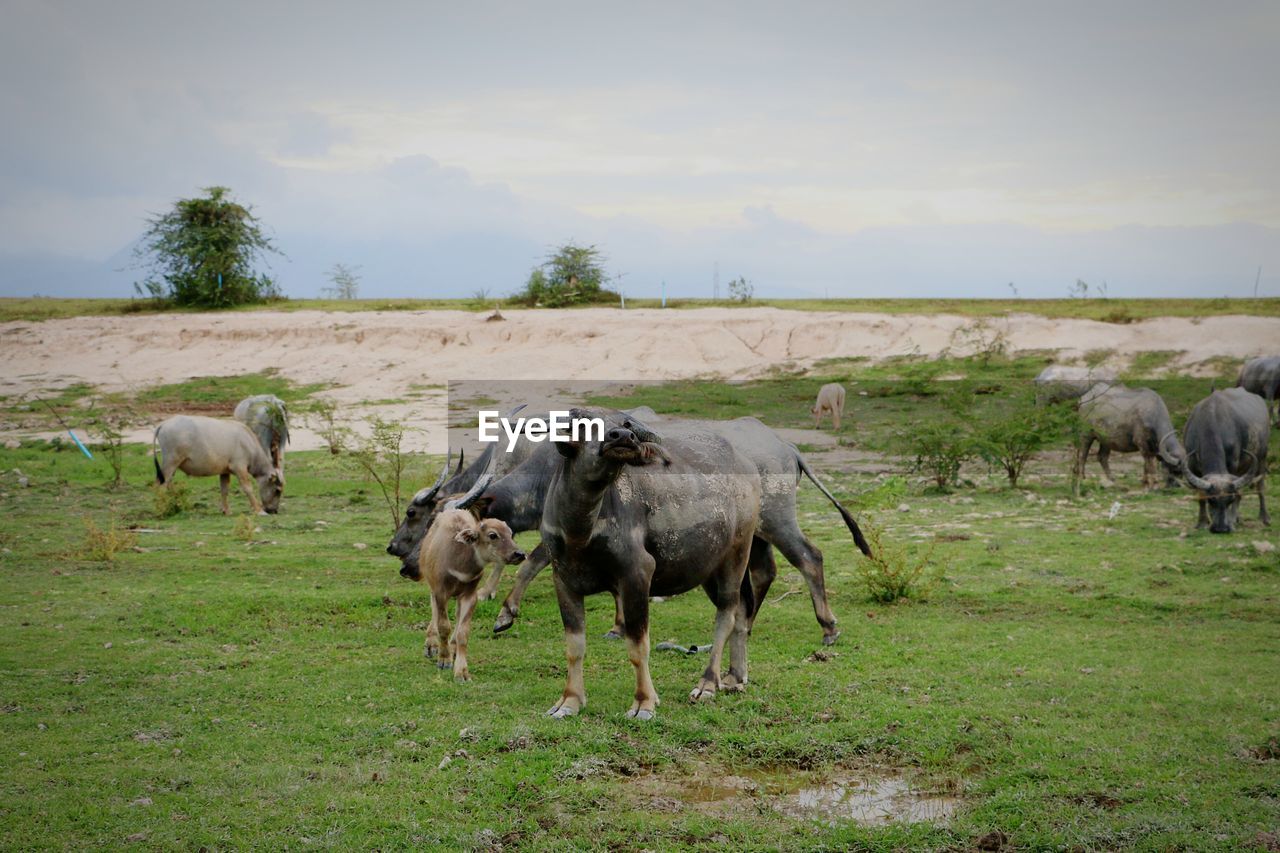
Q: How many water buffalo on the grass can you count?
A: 11